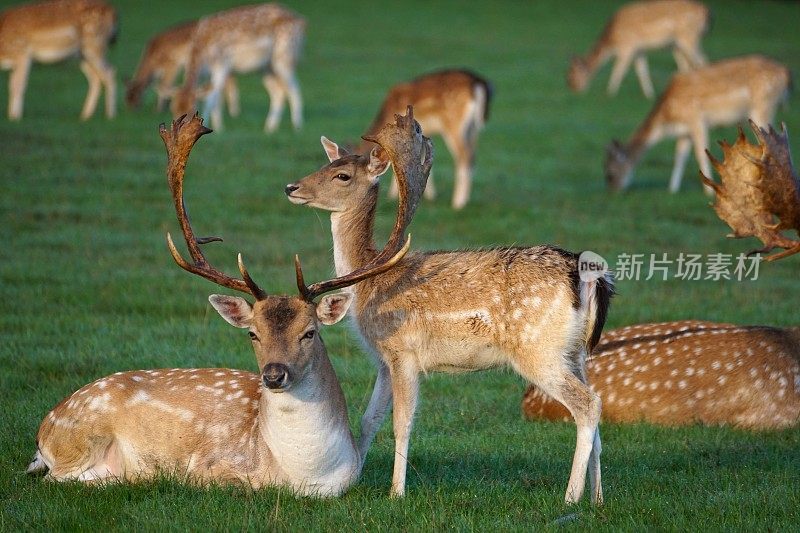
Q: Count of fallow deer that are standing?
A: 7